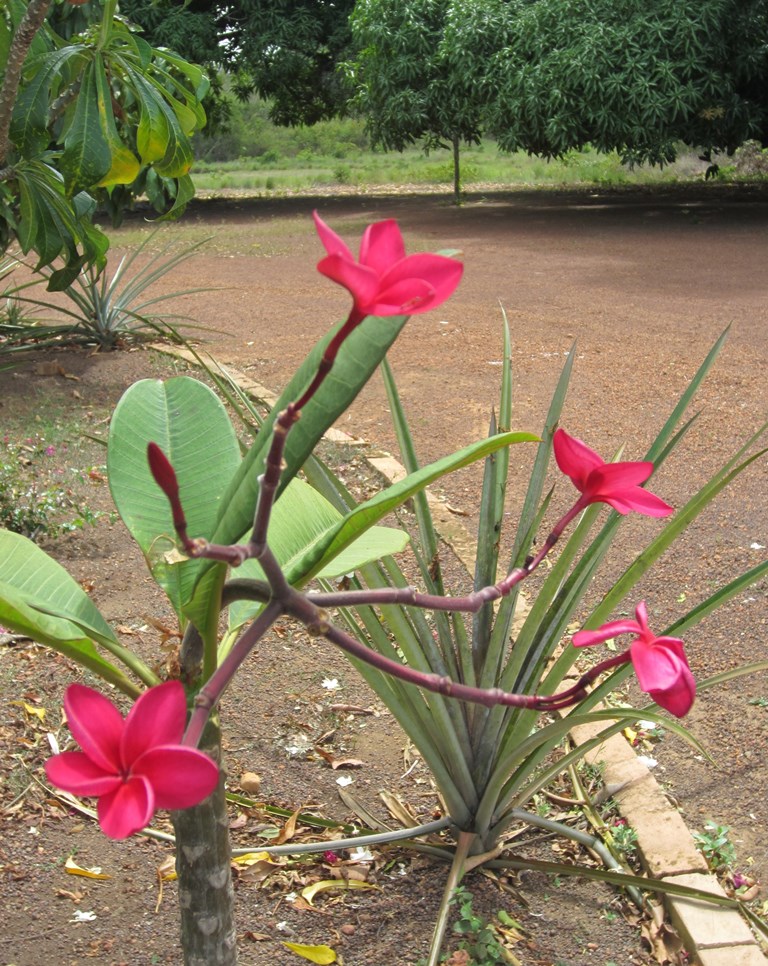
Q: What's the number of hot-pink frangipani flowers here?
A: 4